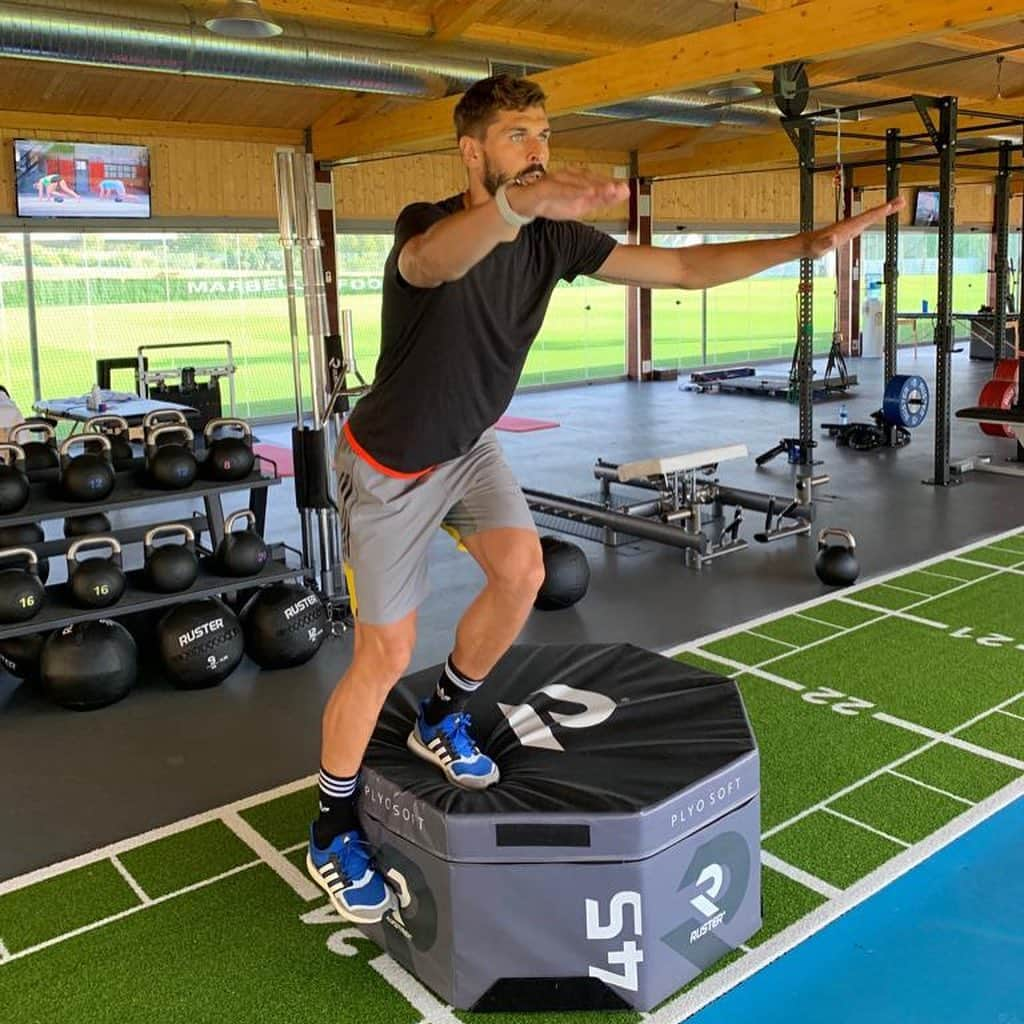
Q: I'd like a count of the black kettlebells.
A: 12